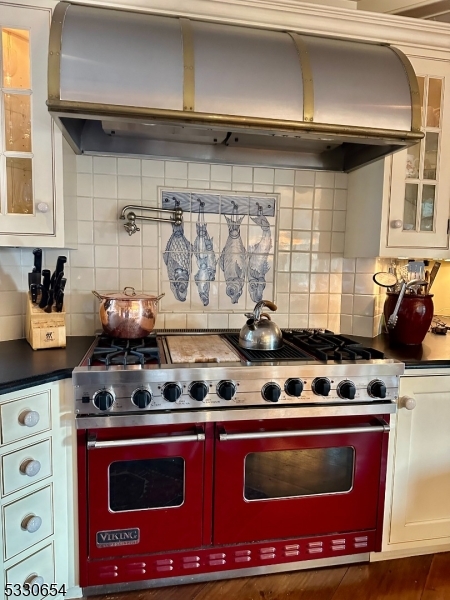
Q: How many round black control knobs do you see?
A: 10